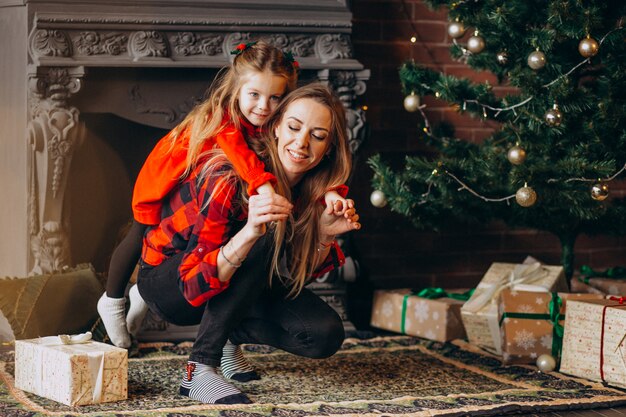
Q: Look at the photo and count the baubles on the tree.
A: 11